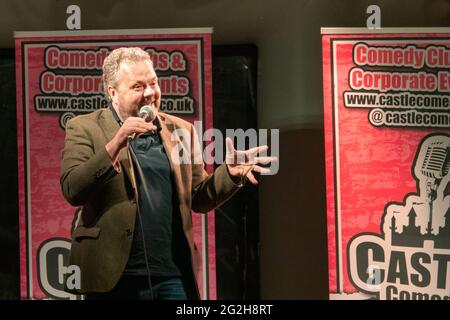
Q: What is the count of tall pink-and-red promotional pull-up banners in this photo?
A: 2